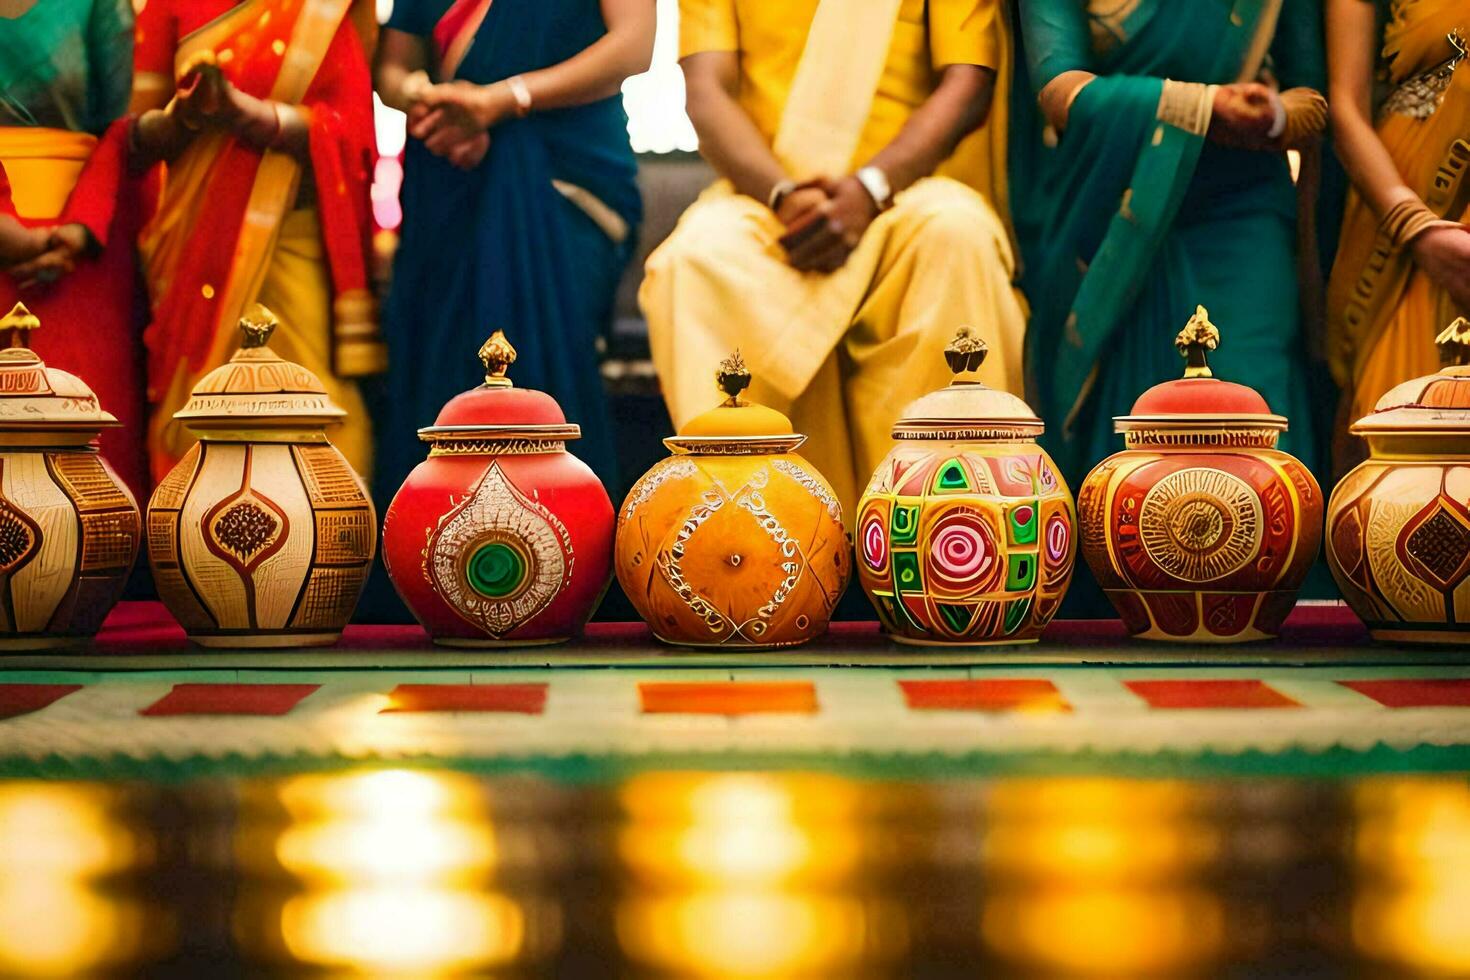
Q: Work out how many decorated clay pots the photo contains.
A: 7